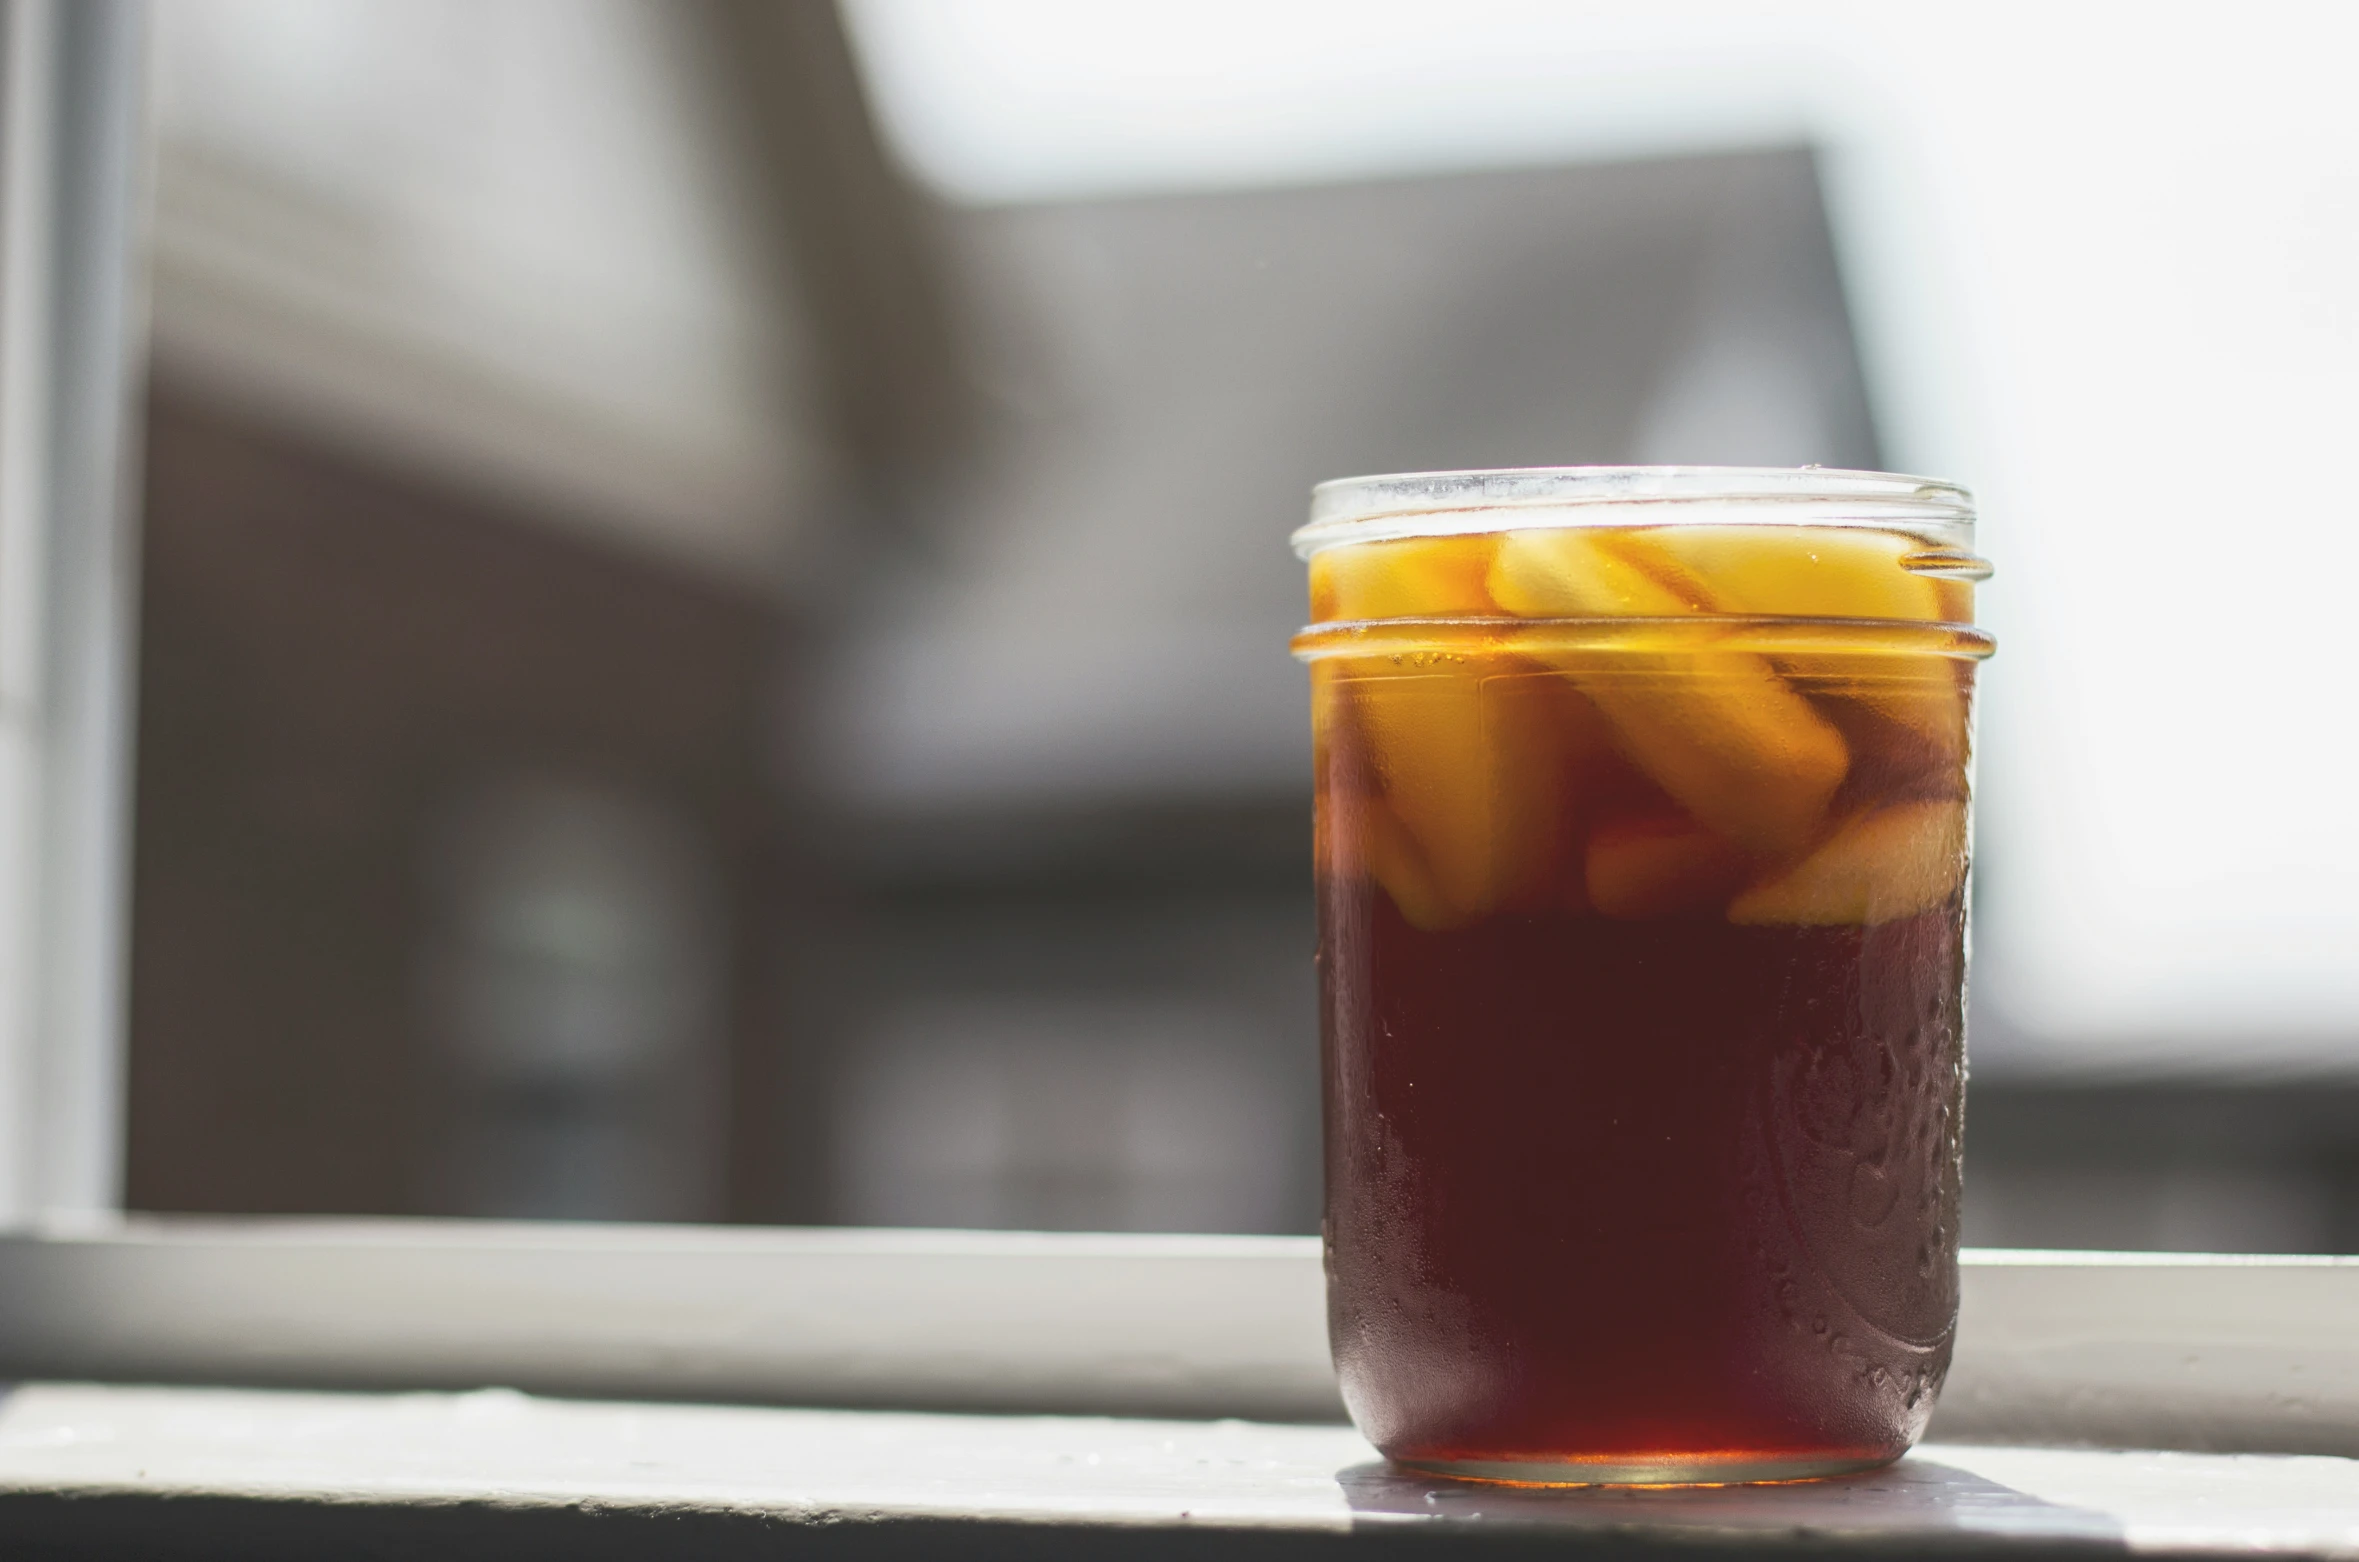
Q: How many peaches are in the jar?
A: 0